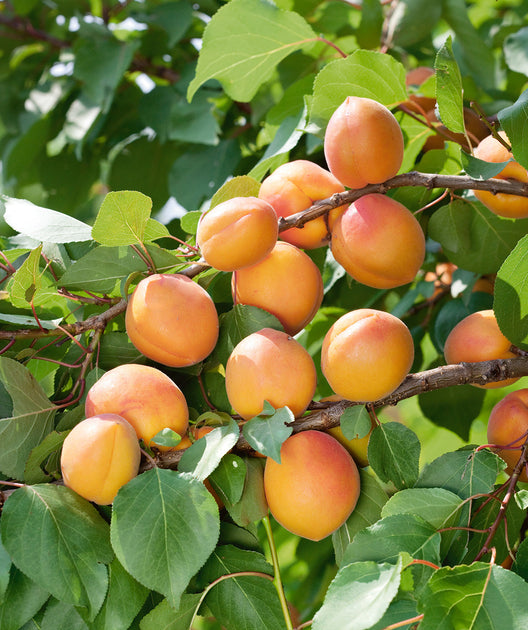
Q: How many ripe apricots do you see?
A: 14